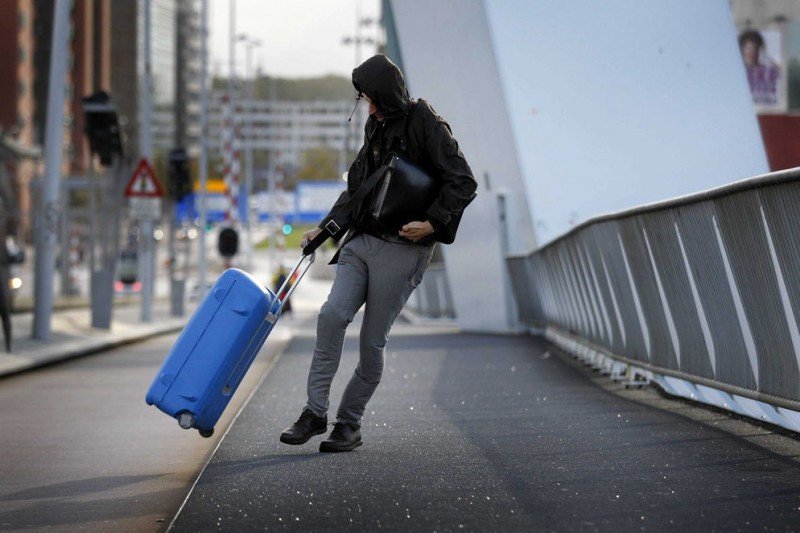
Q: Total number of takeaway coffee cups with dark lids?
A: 0